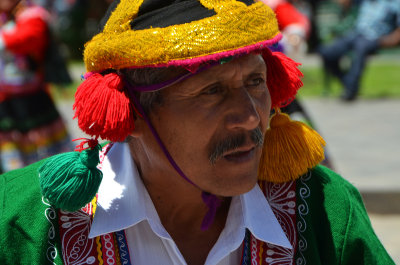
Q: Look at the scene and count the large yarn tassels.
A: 4